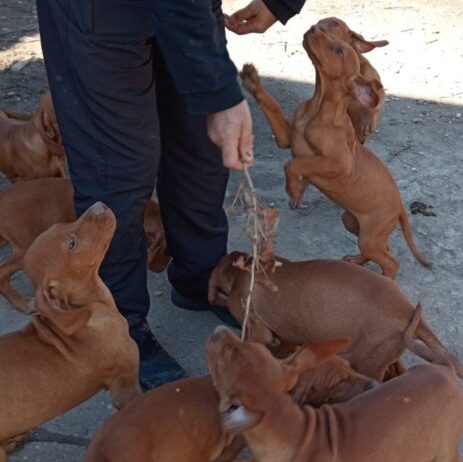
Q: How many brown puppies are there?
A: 8